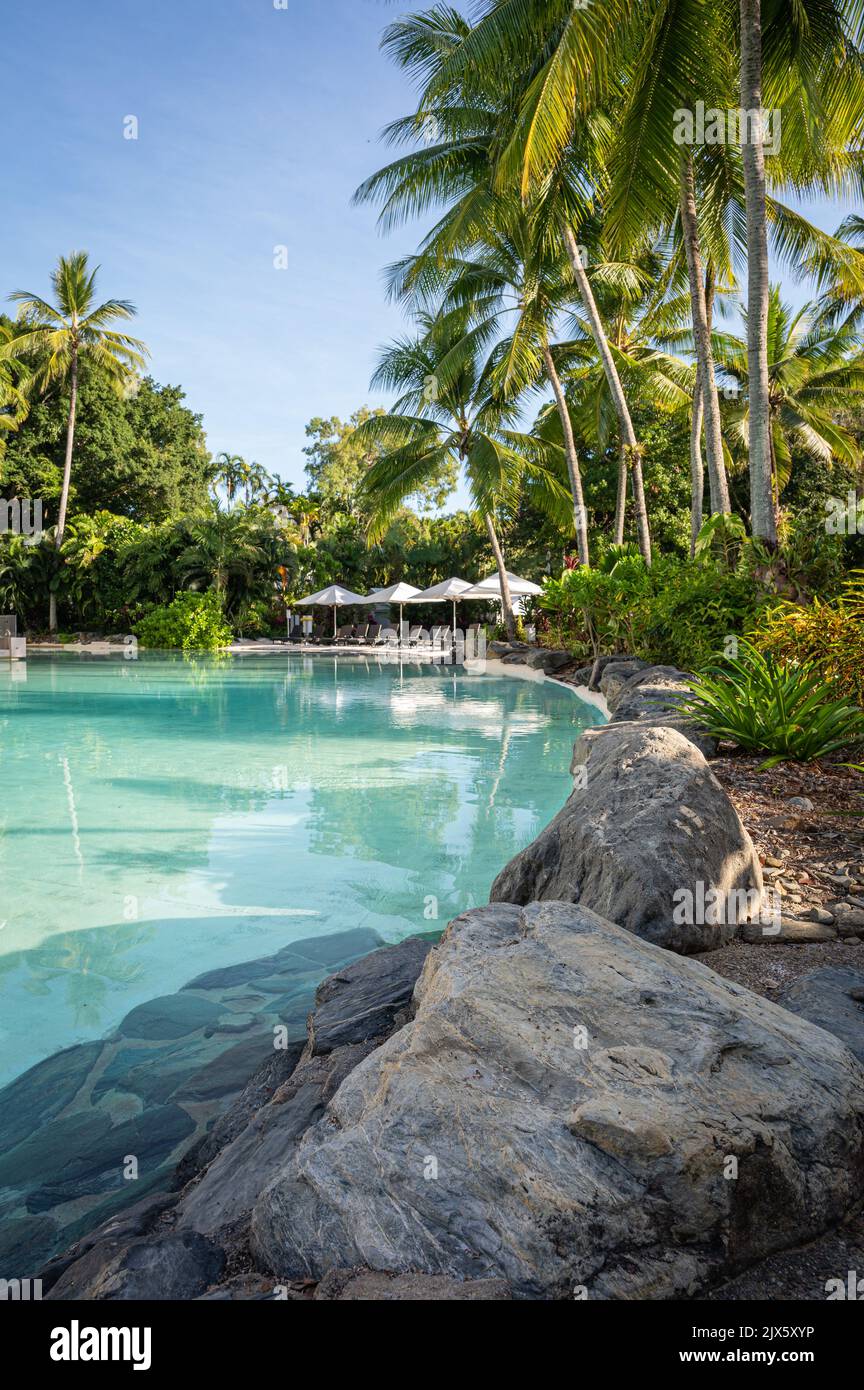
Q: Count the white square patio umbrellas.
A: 4